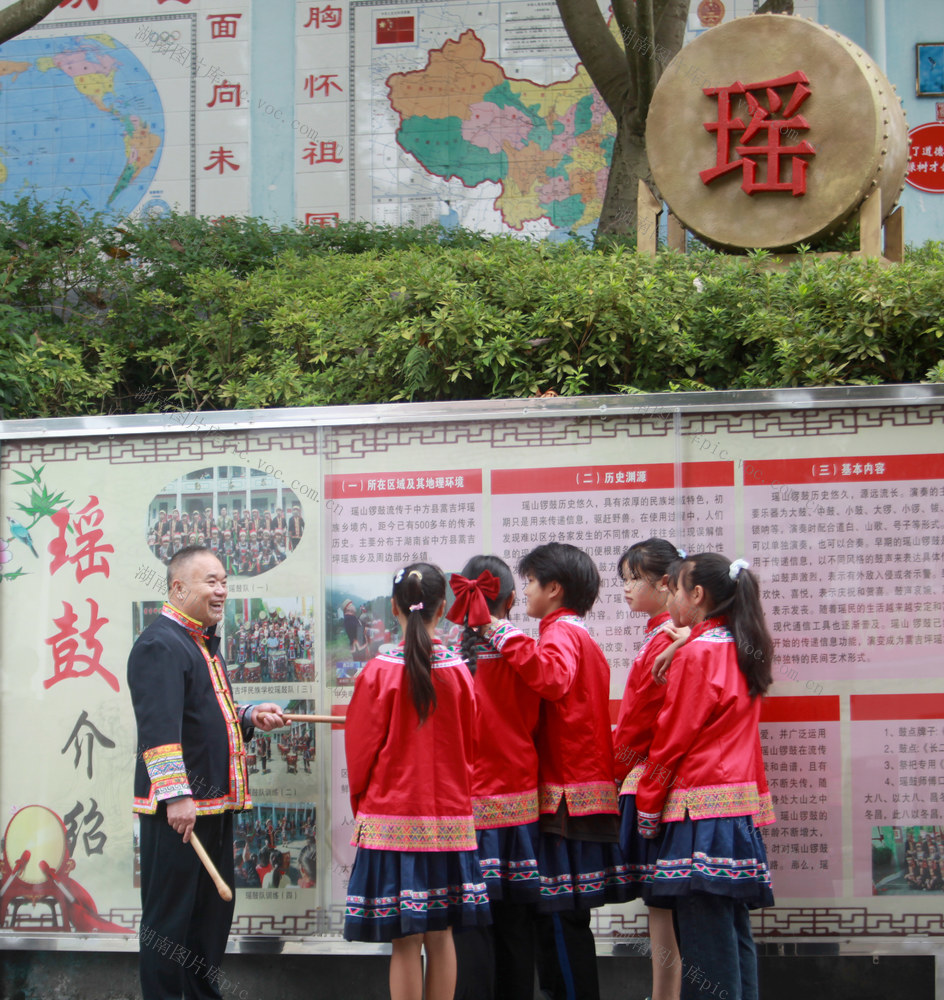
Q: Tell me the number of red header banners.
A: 6